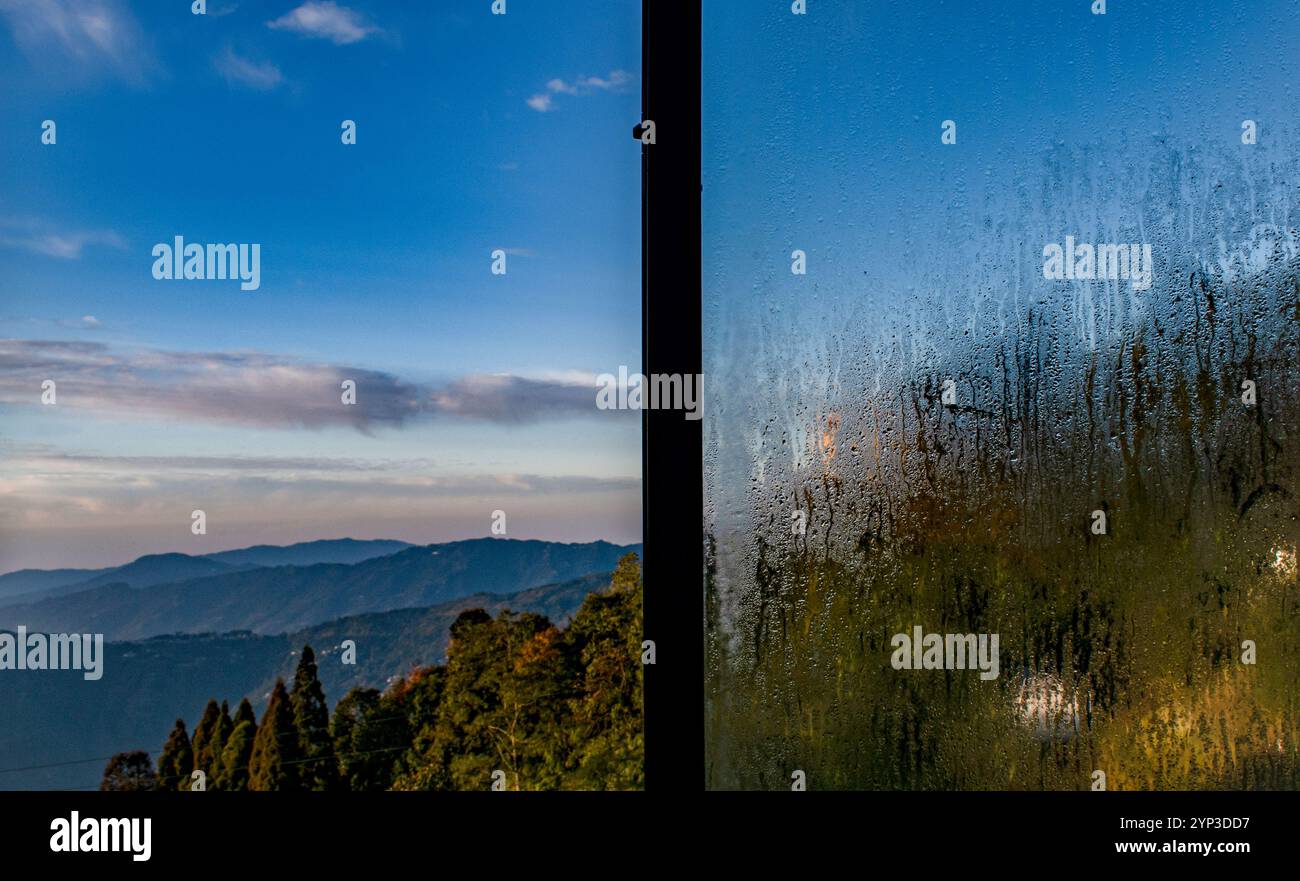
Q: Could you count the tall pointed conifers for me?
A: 6